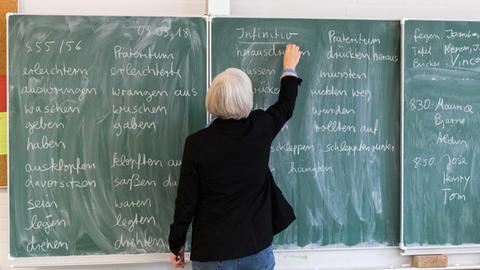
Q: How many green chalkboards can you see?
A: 3